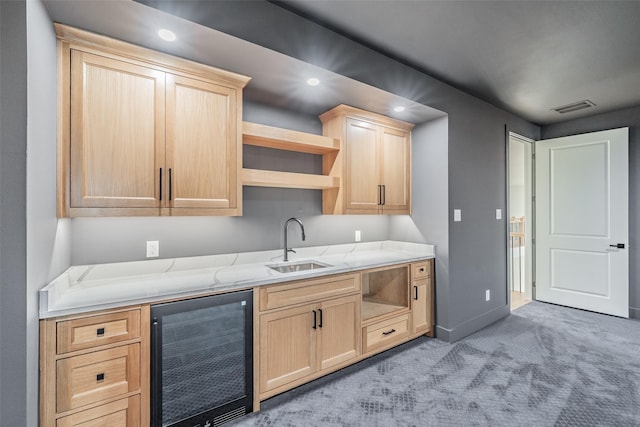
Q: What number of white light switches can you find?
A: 2